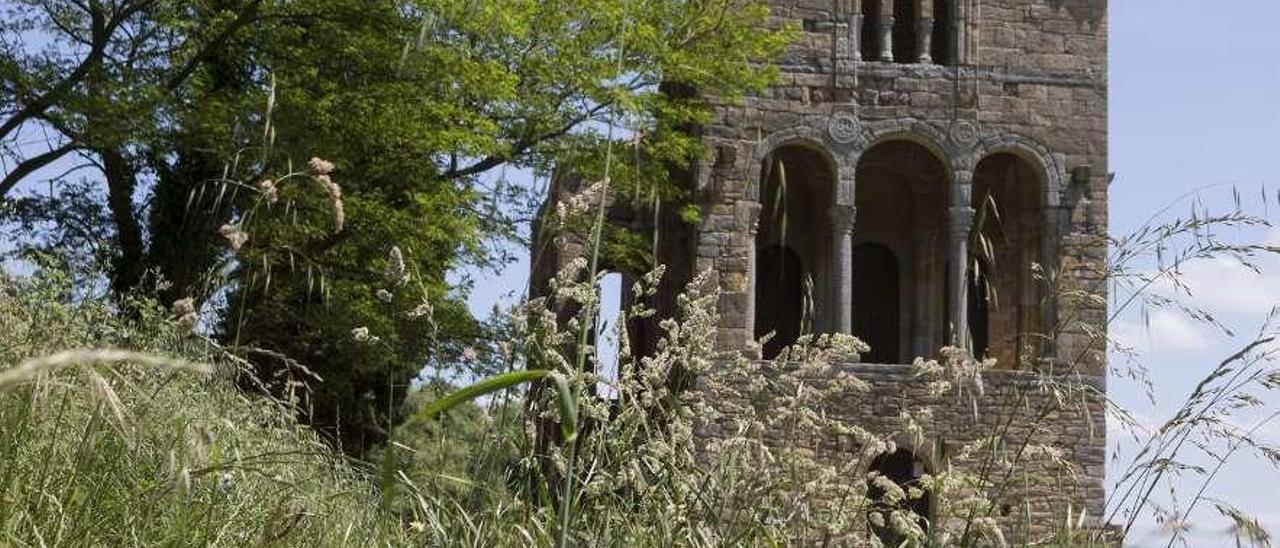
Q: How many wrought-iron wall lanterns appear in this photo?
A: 0